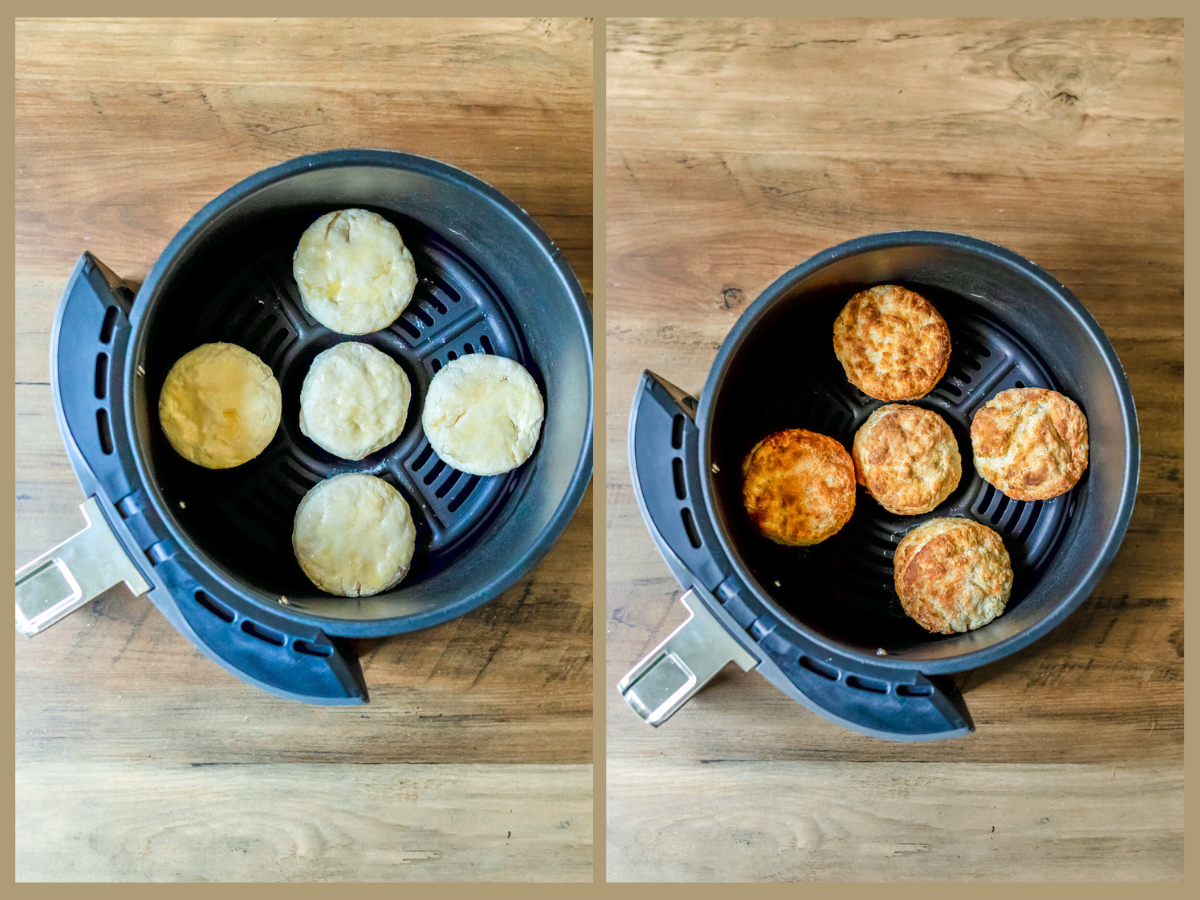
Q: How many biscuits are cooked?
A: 5